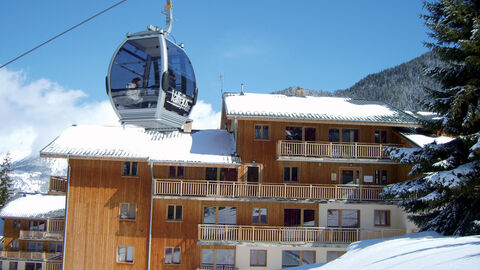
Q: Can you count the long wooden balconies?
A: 3